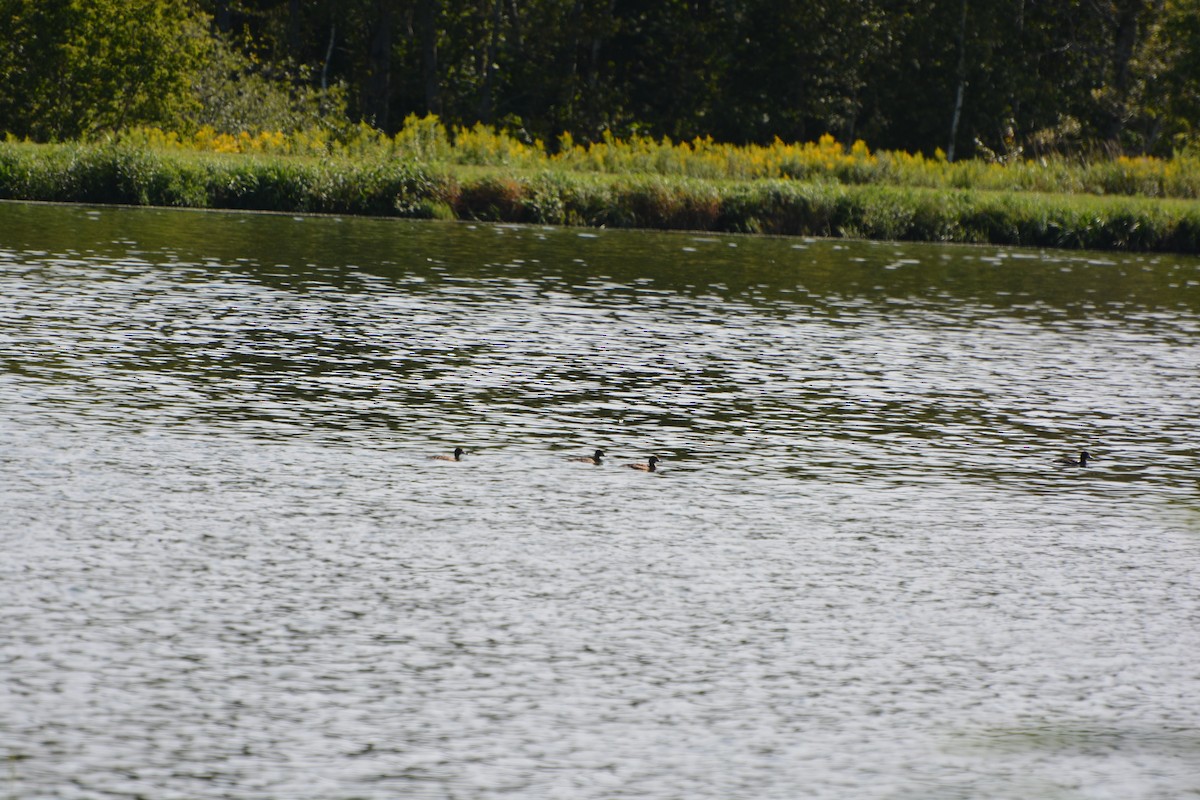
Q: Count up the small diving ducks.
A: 4